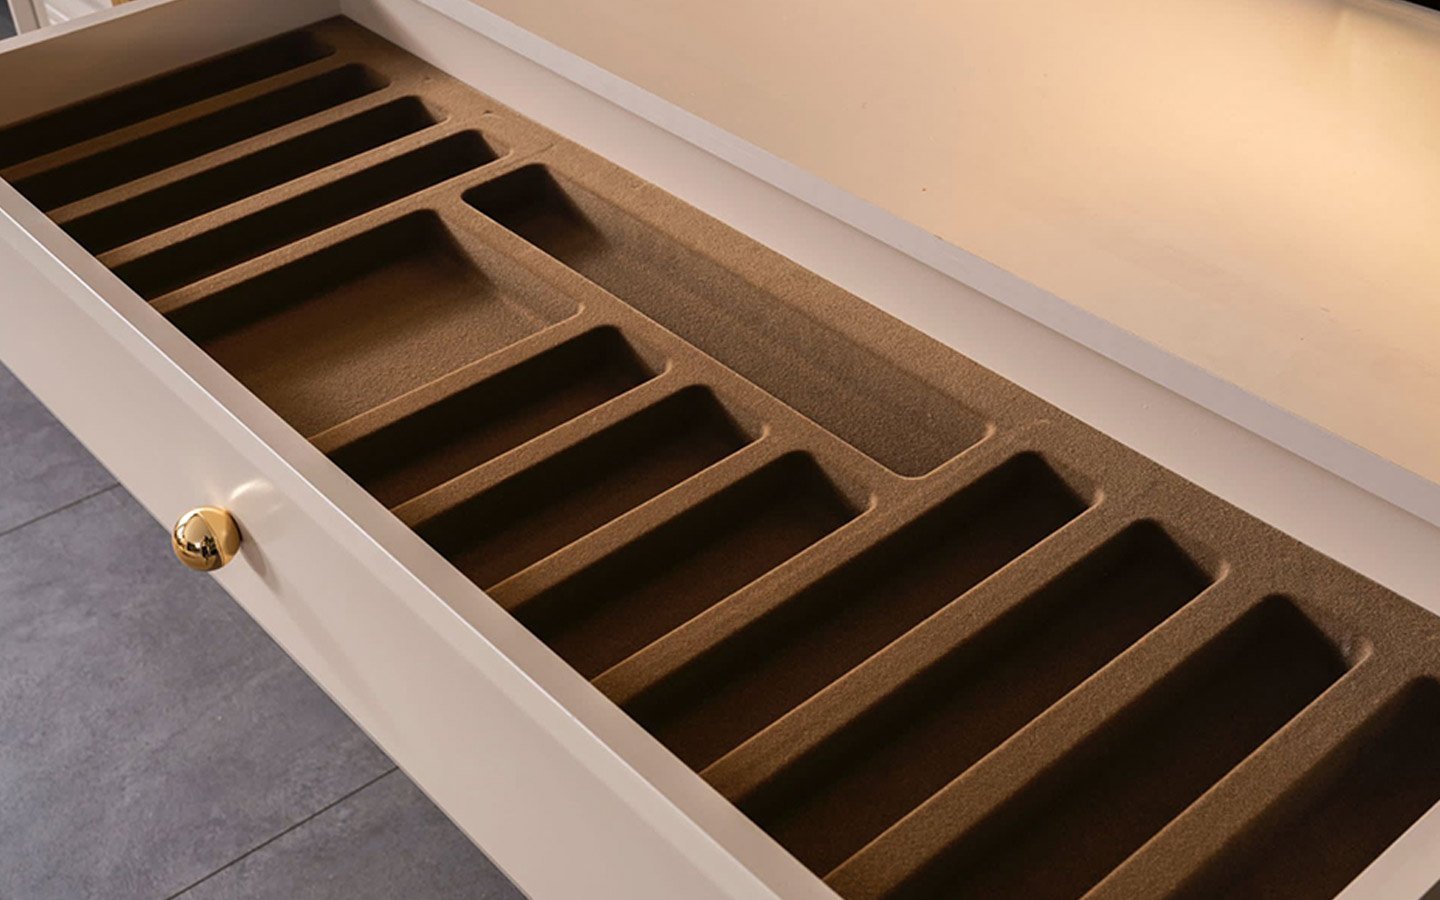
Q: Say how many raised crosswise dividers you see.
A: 11